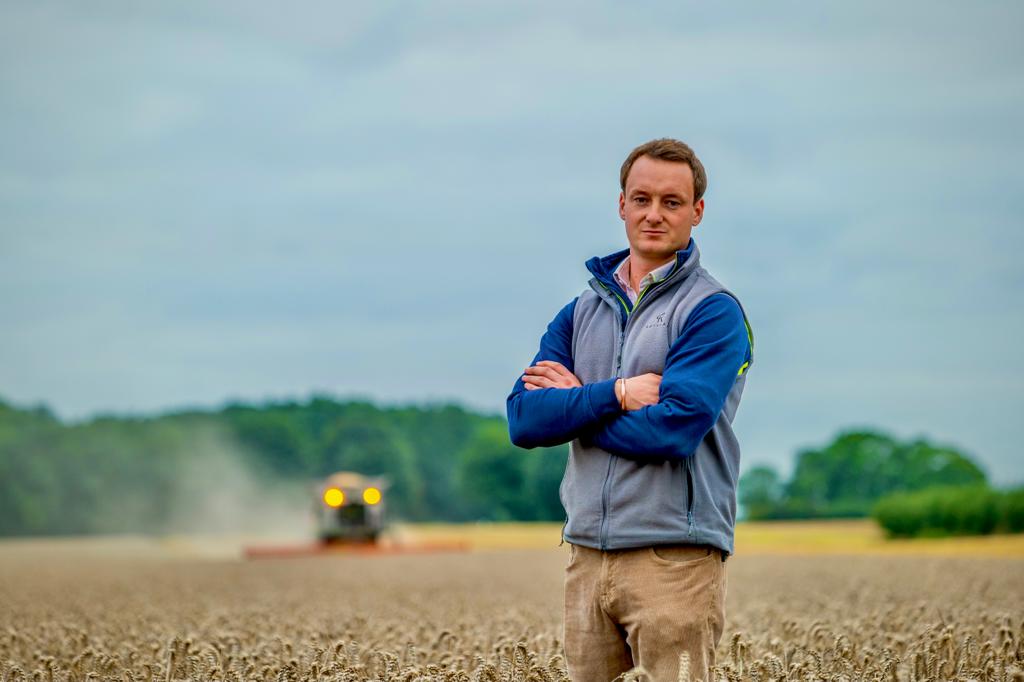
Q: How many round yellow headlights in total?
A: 2